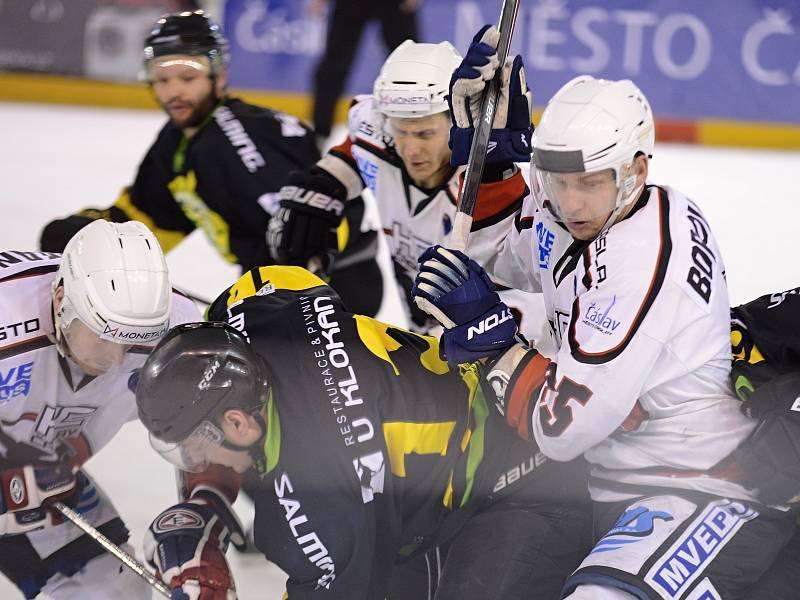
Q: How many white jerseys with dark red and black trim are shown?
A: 3